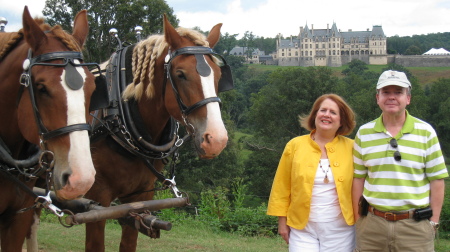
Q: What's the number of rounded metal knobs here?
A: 3